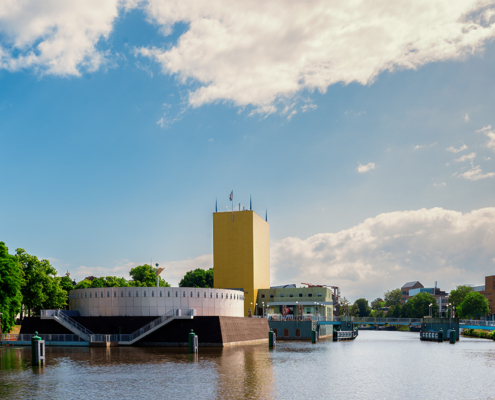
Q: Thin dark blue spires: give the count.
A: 3